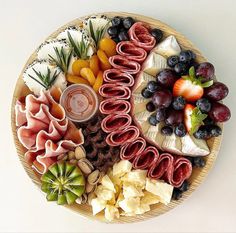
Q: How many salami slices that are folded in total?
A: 12